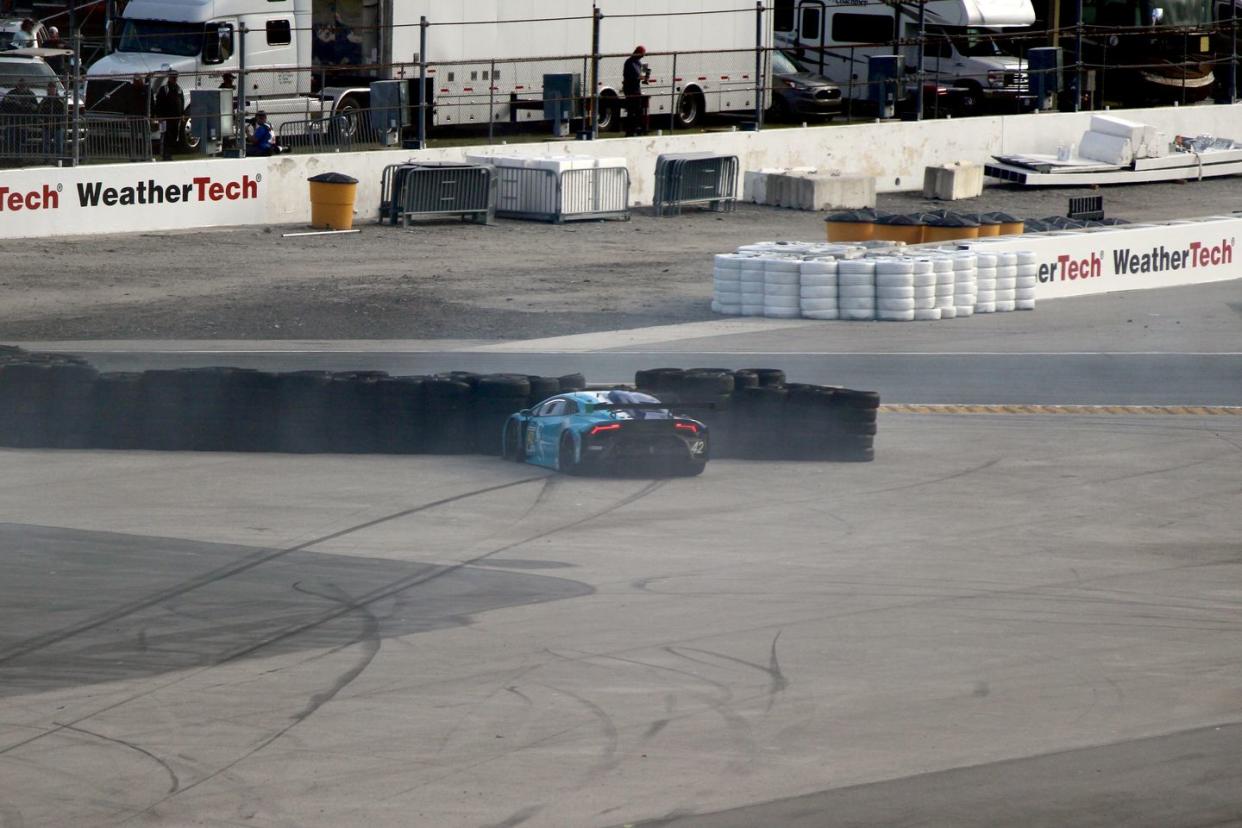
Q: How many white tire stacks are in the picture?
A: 12